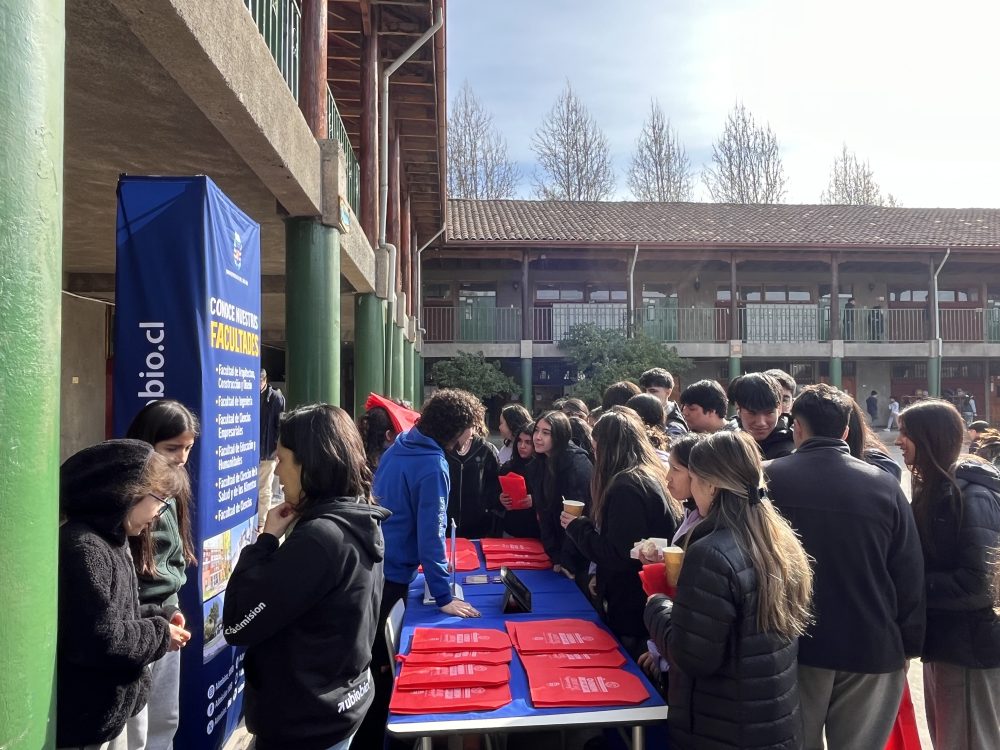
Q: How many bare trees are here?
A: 5